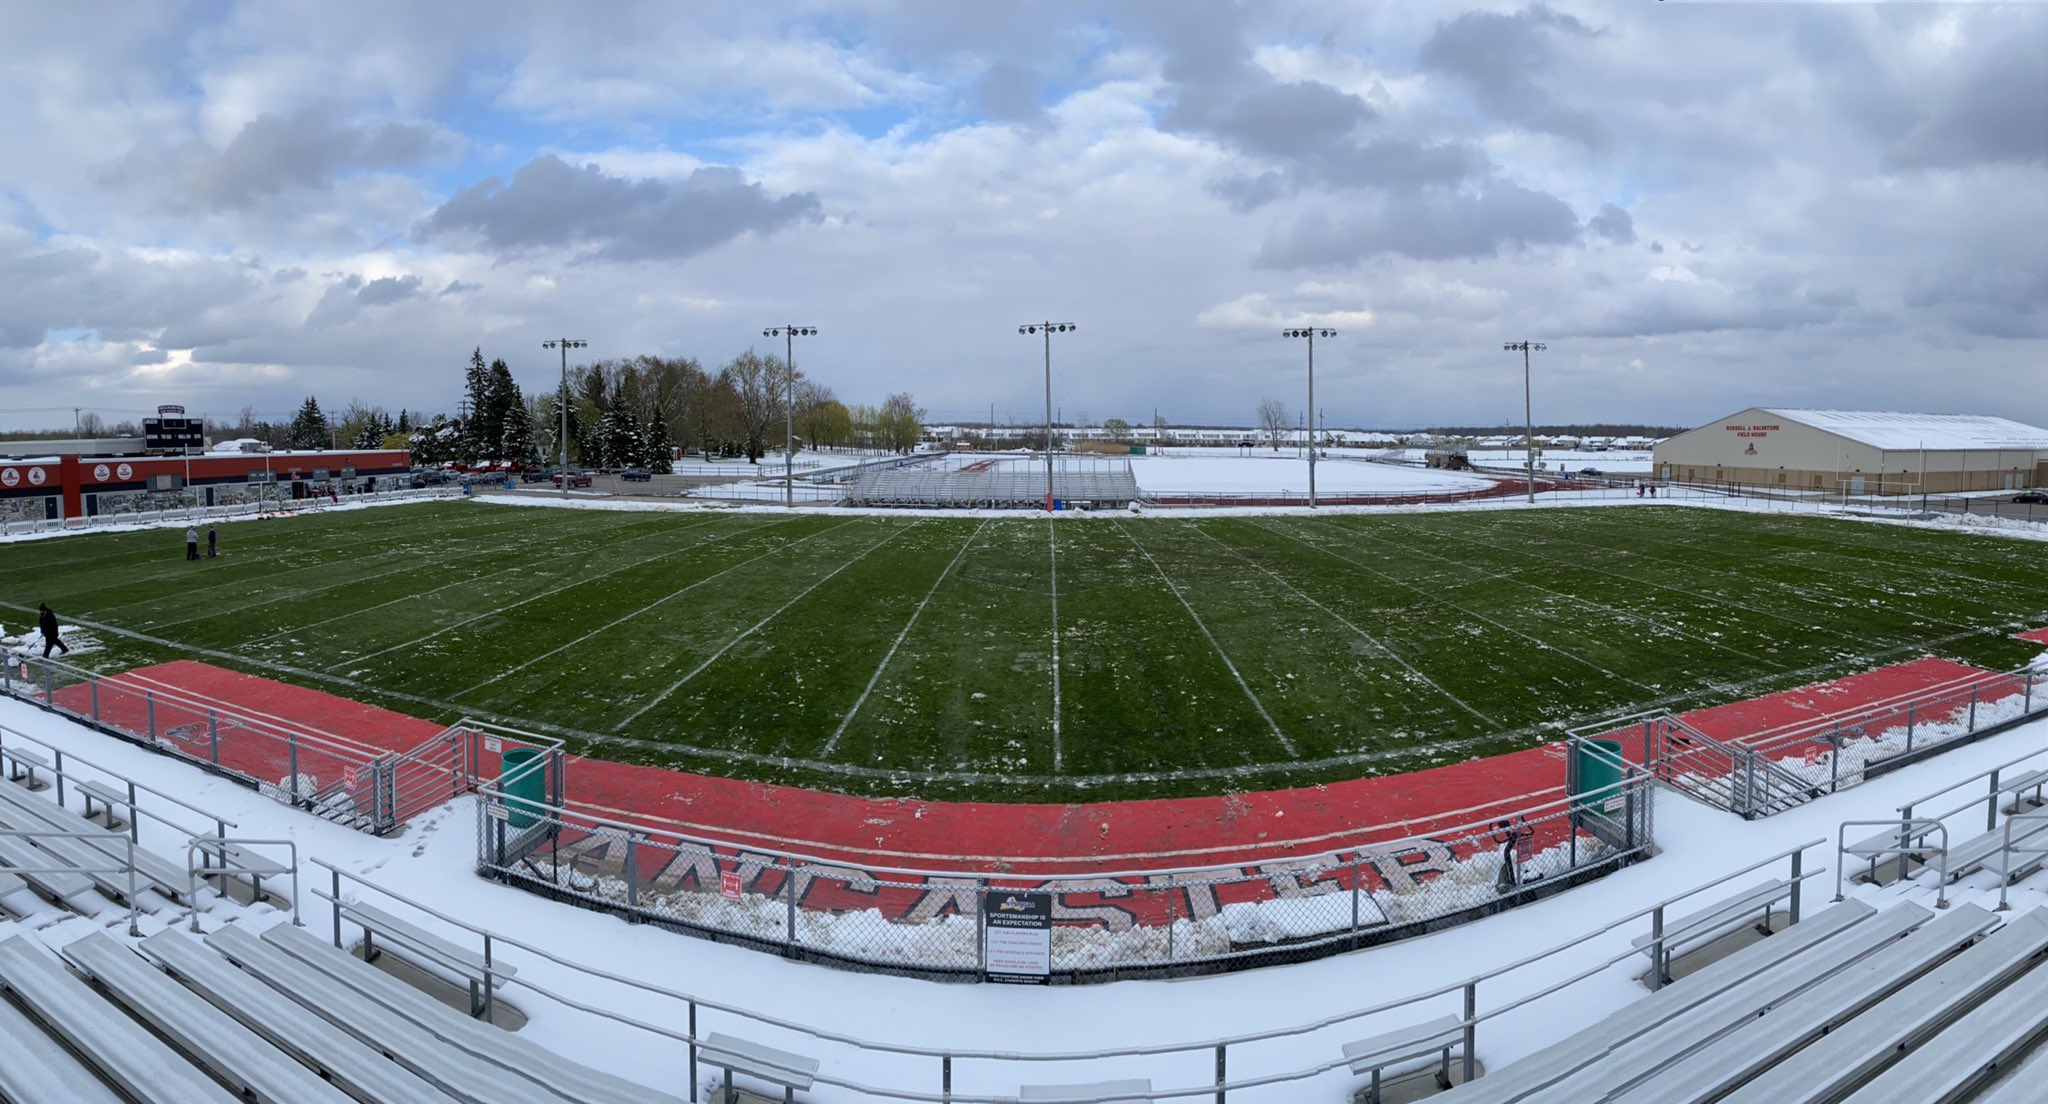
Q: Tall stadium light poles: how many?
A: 5